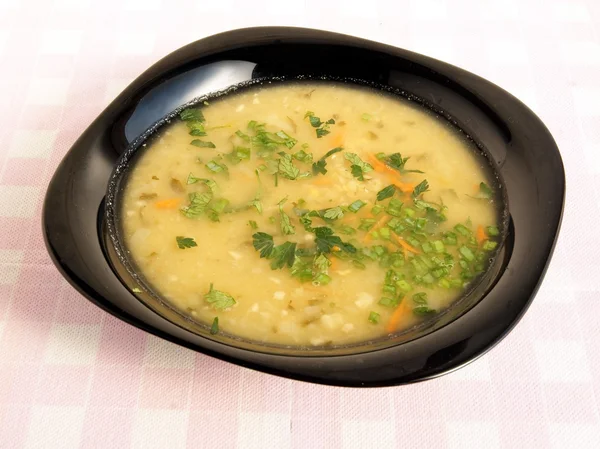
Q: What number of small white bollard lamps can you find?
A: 0